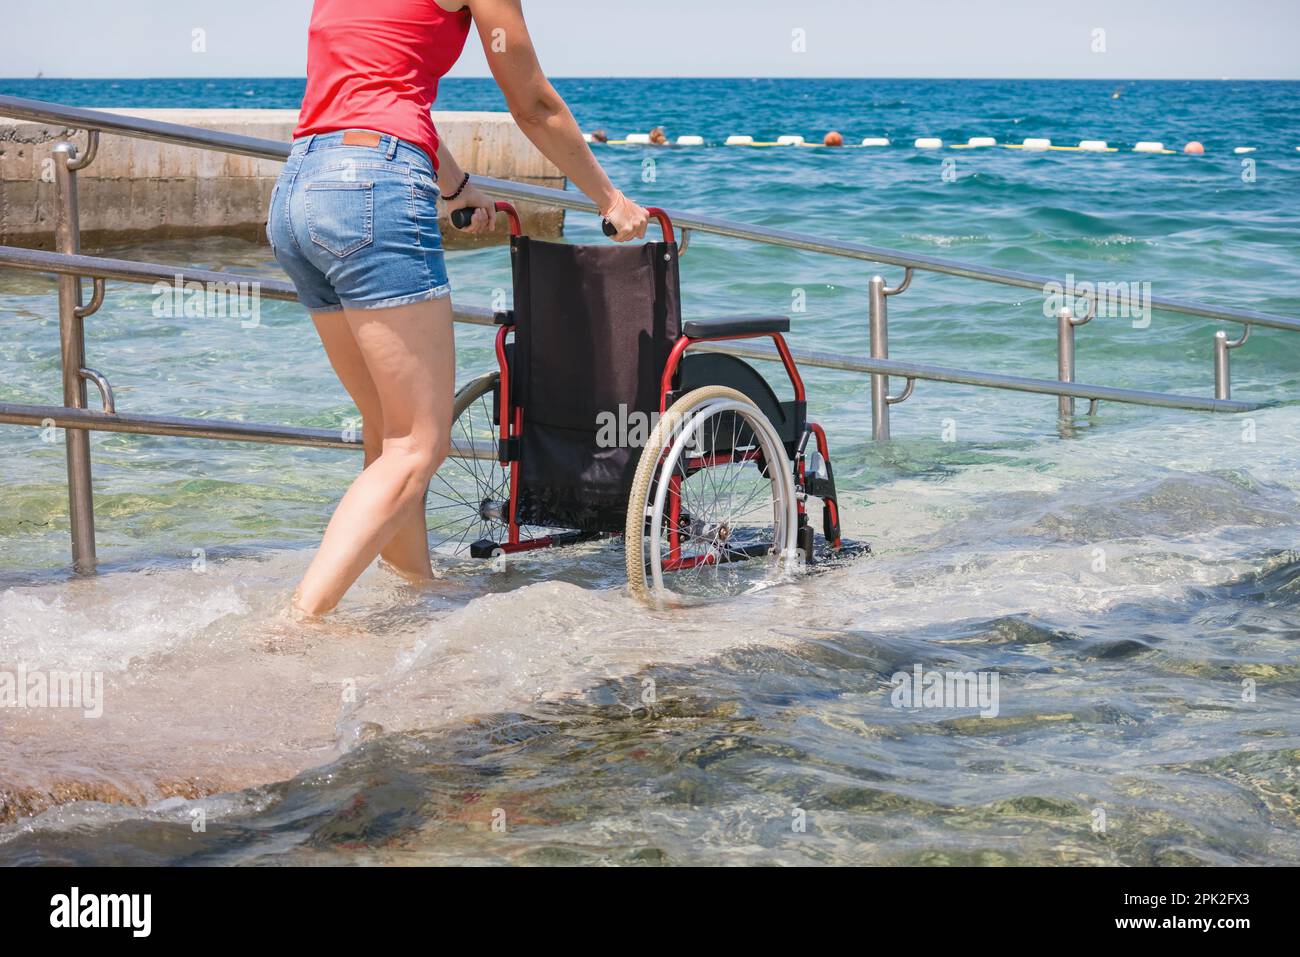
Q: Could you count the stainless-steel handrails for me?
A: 3